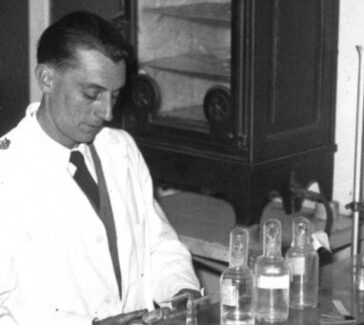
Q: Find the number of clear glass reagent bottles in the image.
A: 3